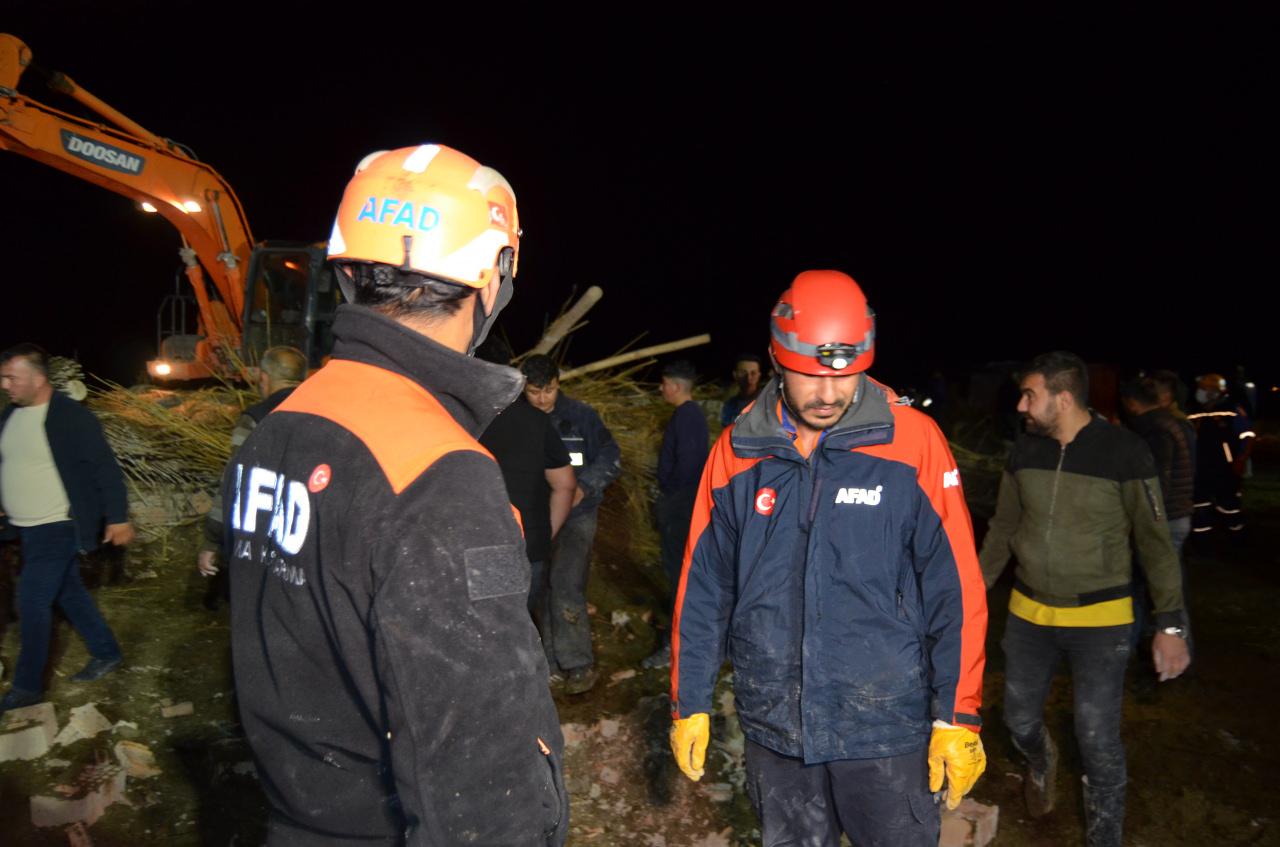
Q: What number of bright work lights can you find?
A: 3